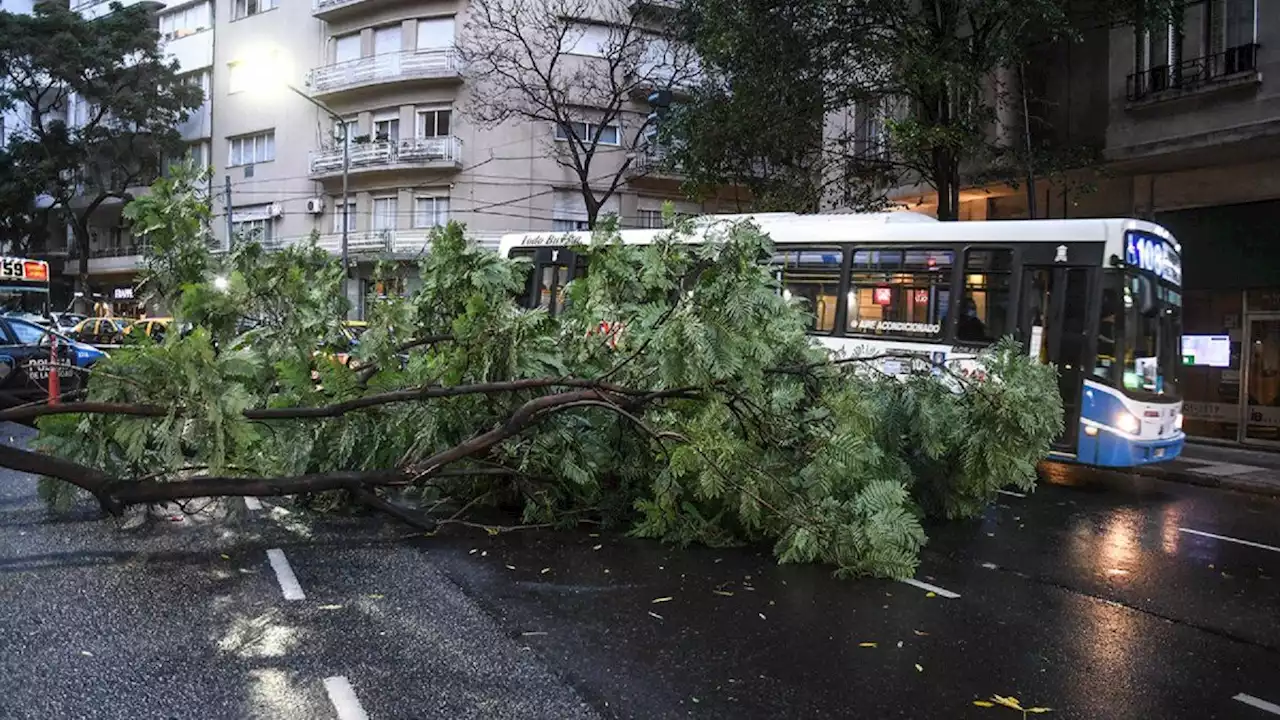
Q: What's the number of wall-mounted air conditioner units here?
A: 2